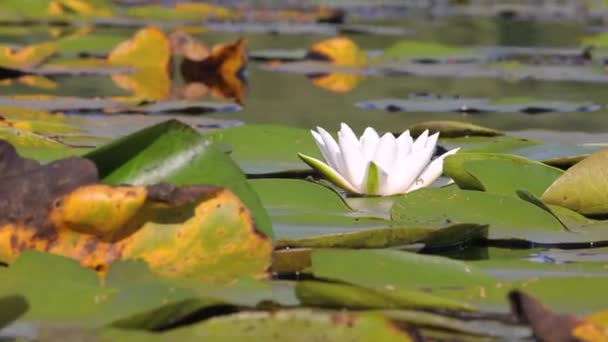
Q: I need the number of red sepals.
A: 0